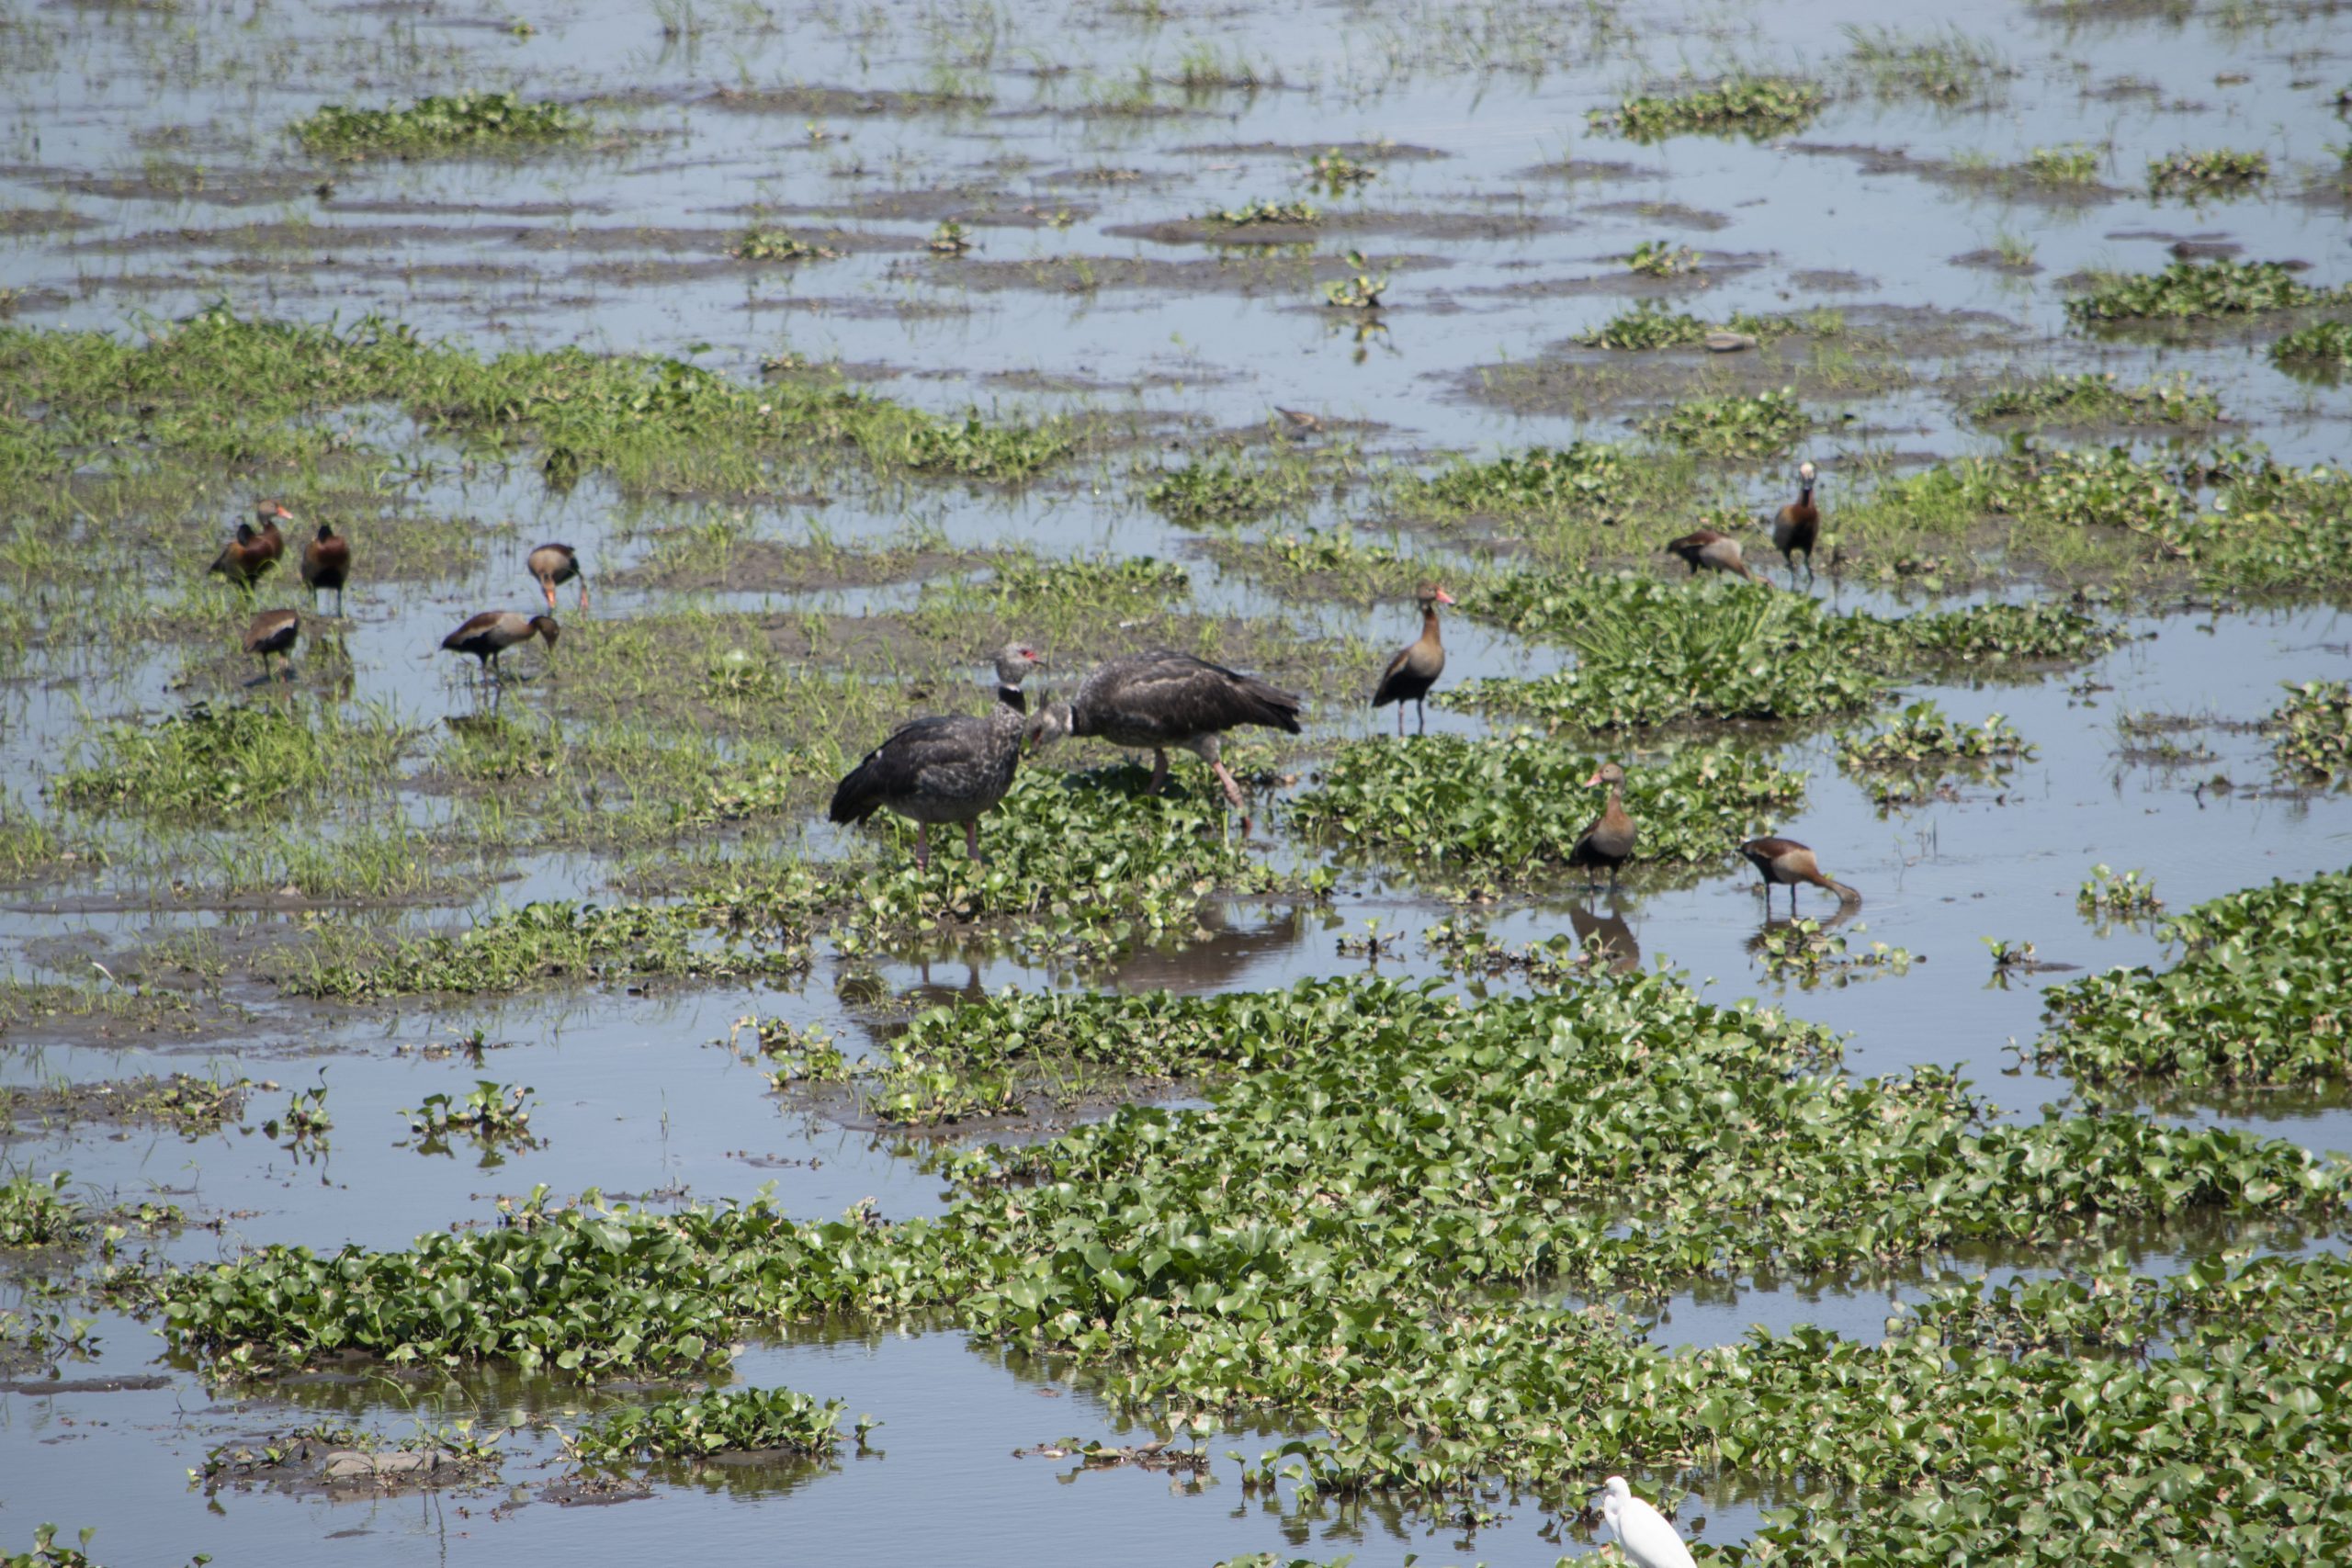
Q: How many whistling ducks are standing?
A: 11